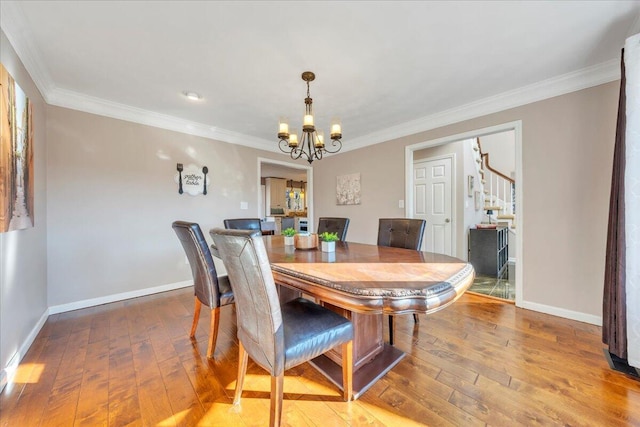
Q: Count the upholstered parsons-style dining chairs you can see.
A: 5